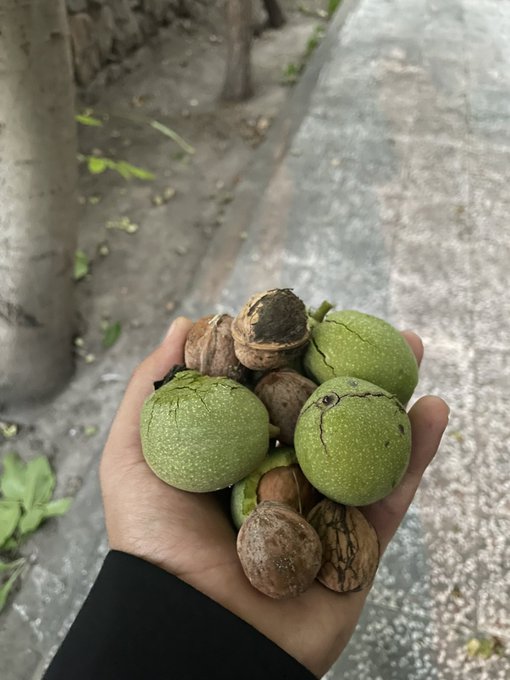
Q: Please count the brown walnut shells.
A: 6